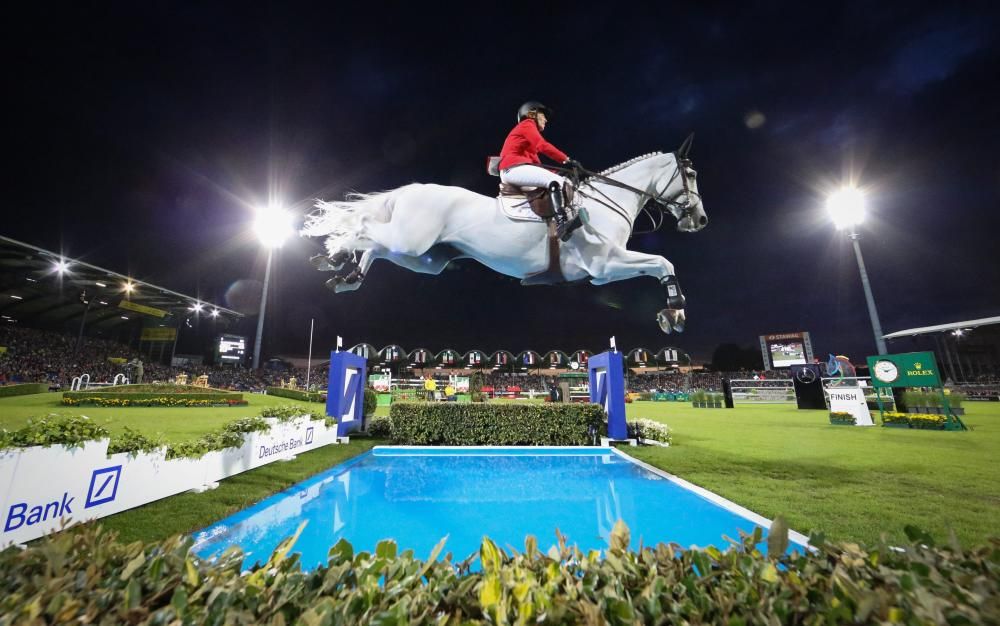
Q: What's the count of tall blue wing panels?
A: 2